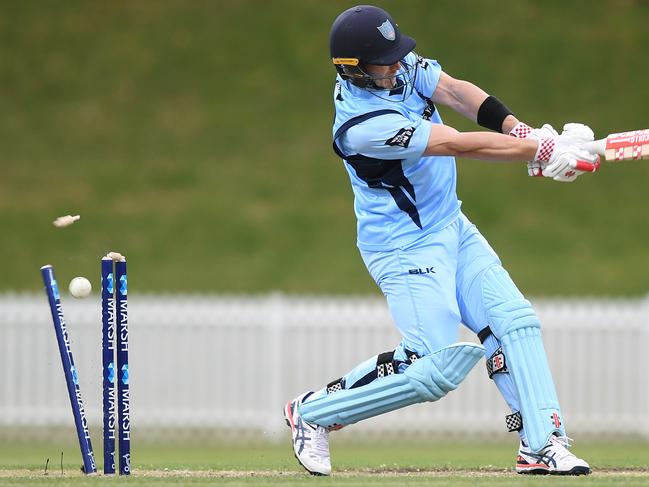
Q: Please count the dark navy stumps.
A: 3